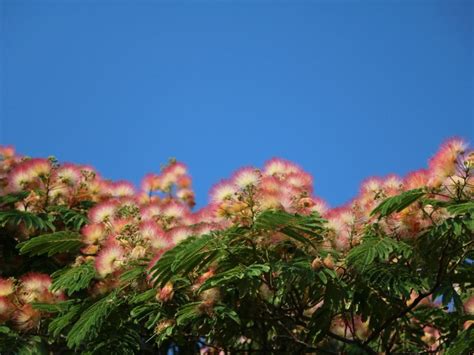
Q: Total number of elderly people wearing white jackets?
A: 0